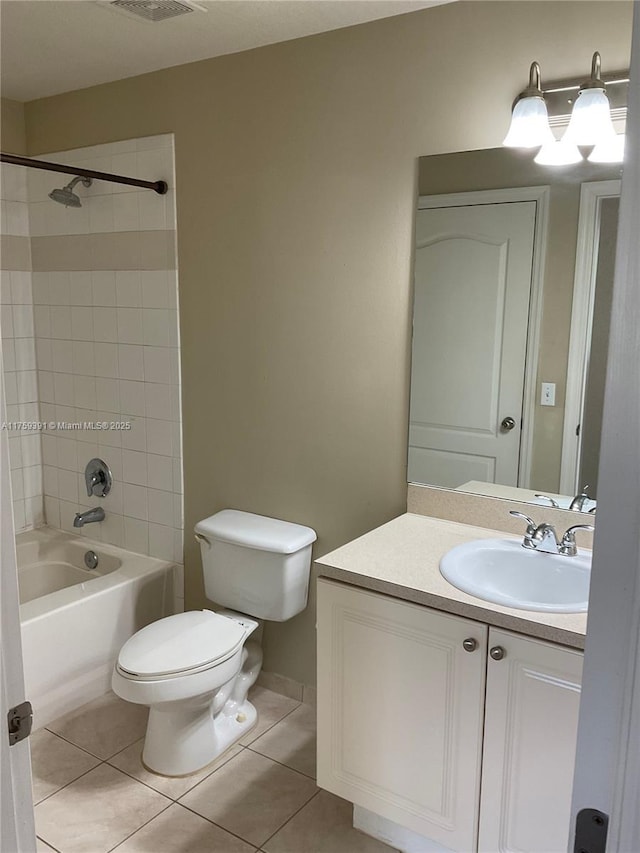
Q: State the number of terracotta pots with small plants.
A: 0